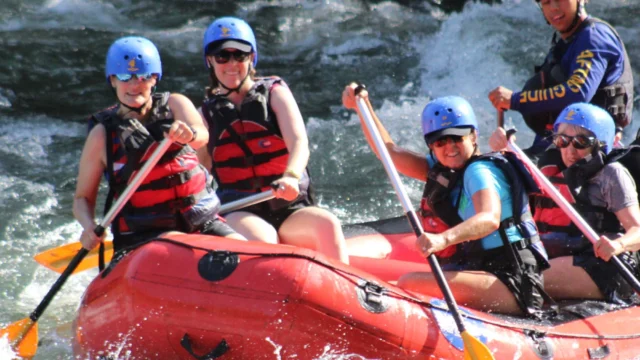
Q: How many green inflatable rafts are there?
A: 0